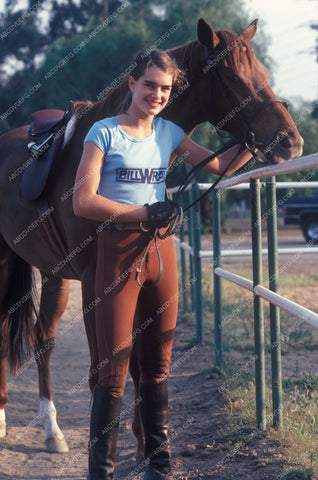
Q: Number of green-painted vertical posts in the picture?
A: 6